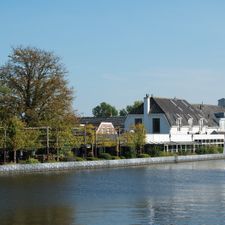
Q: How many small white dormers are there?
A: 3